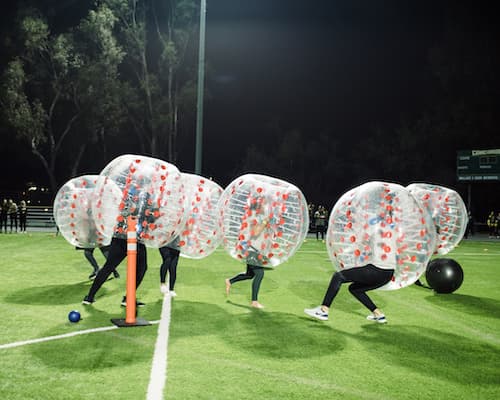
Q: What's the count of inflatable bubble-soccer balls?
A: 6